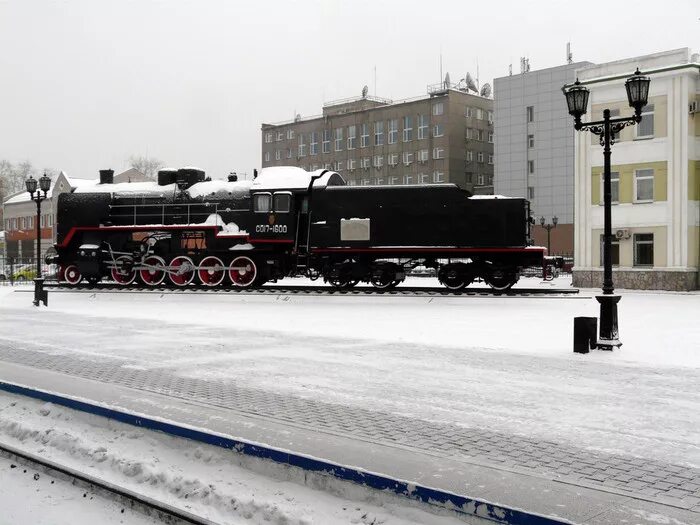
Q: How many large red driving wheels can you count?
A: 5